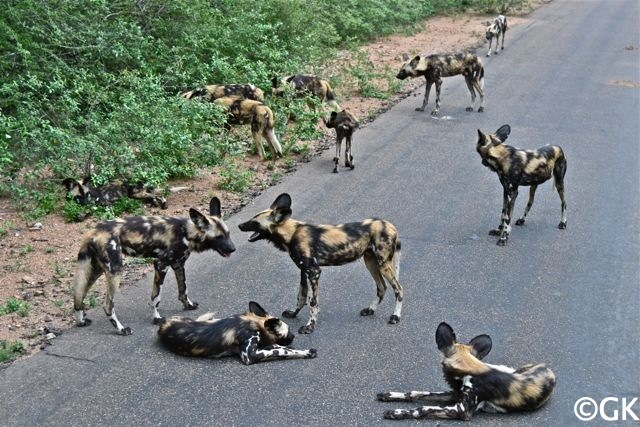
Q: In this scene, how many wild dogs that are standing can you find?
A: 9